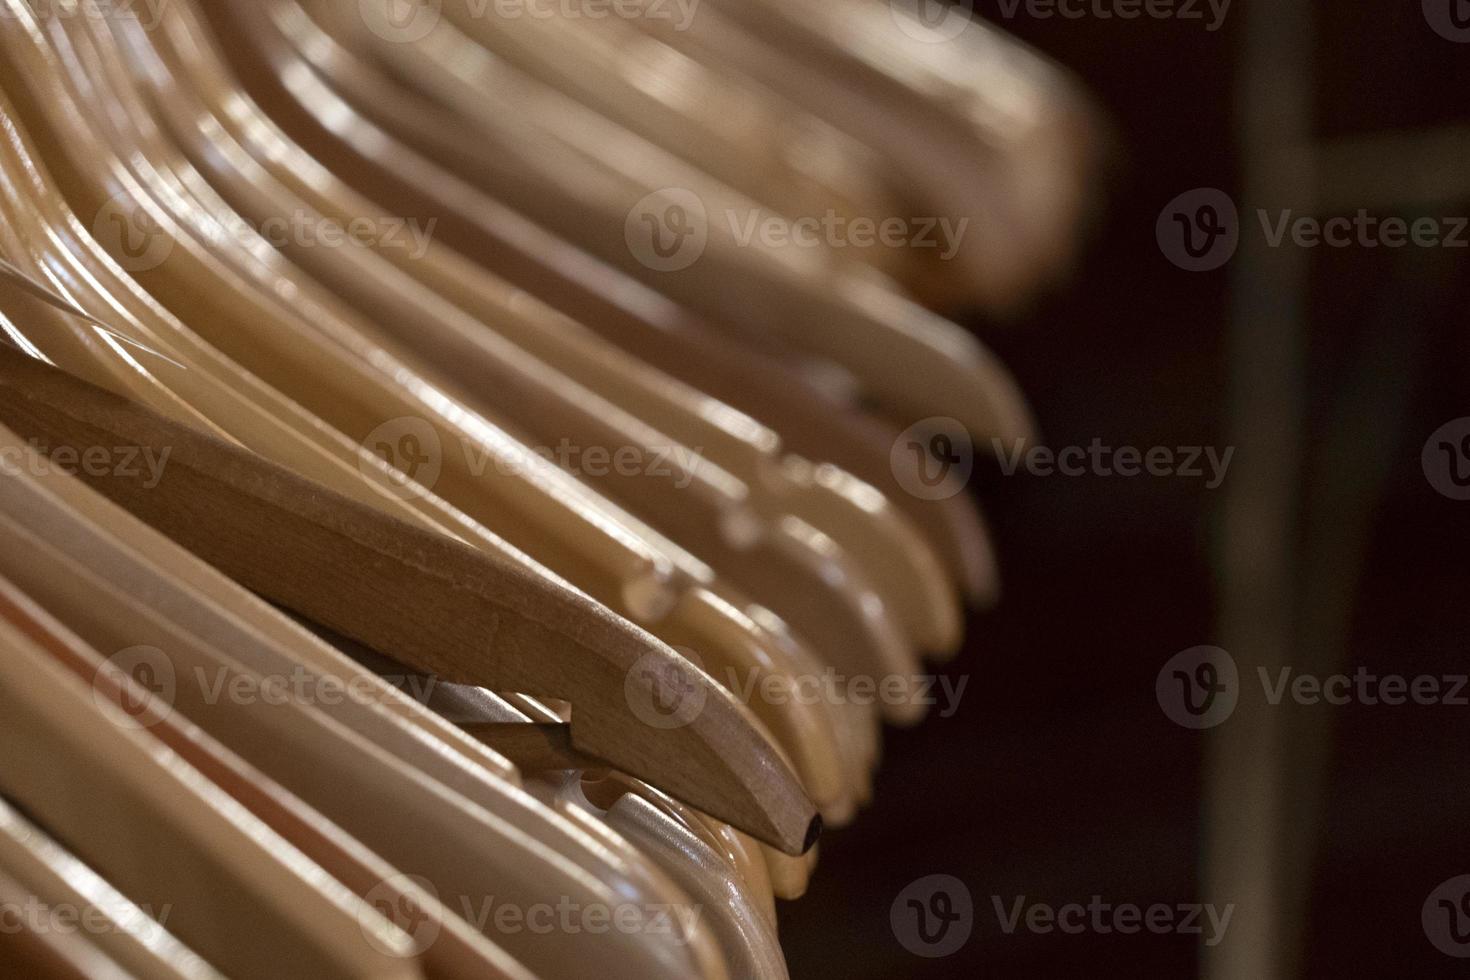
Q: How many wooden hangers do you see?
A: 1